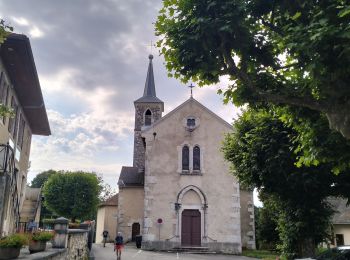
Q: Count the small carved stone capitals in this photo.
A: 2